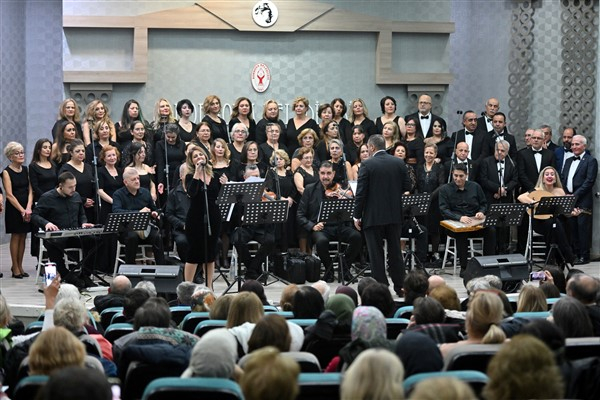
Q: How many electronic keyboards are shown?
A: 1